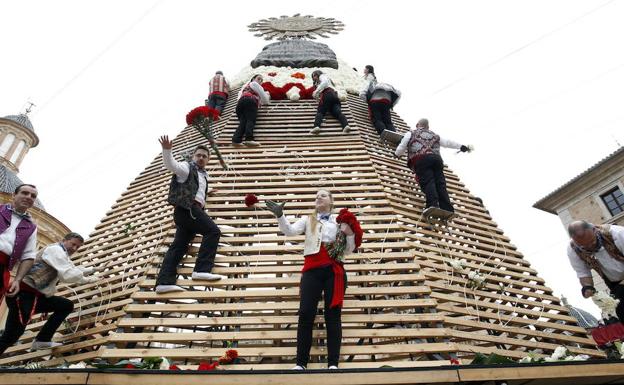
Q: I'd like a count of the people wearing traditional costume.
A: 11